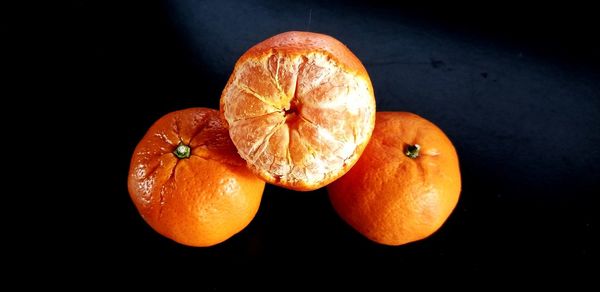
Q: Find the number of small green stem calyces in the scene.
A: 2